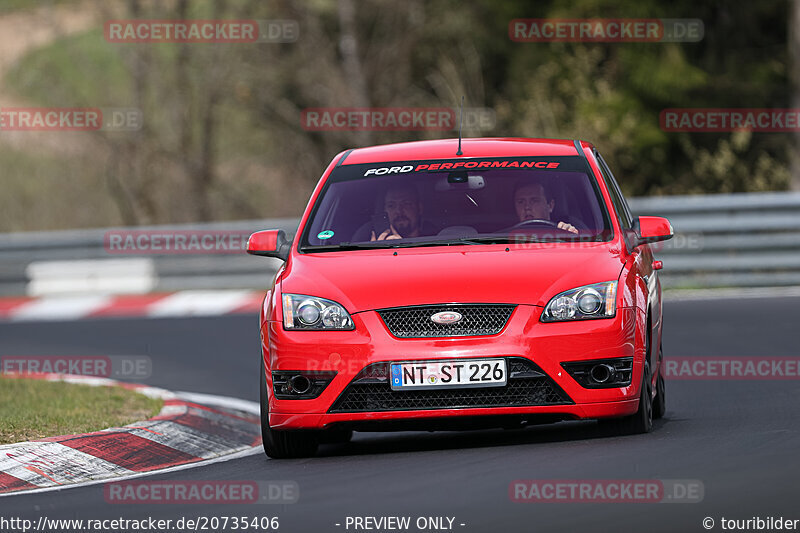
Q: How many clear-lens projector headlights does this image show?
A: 2